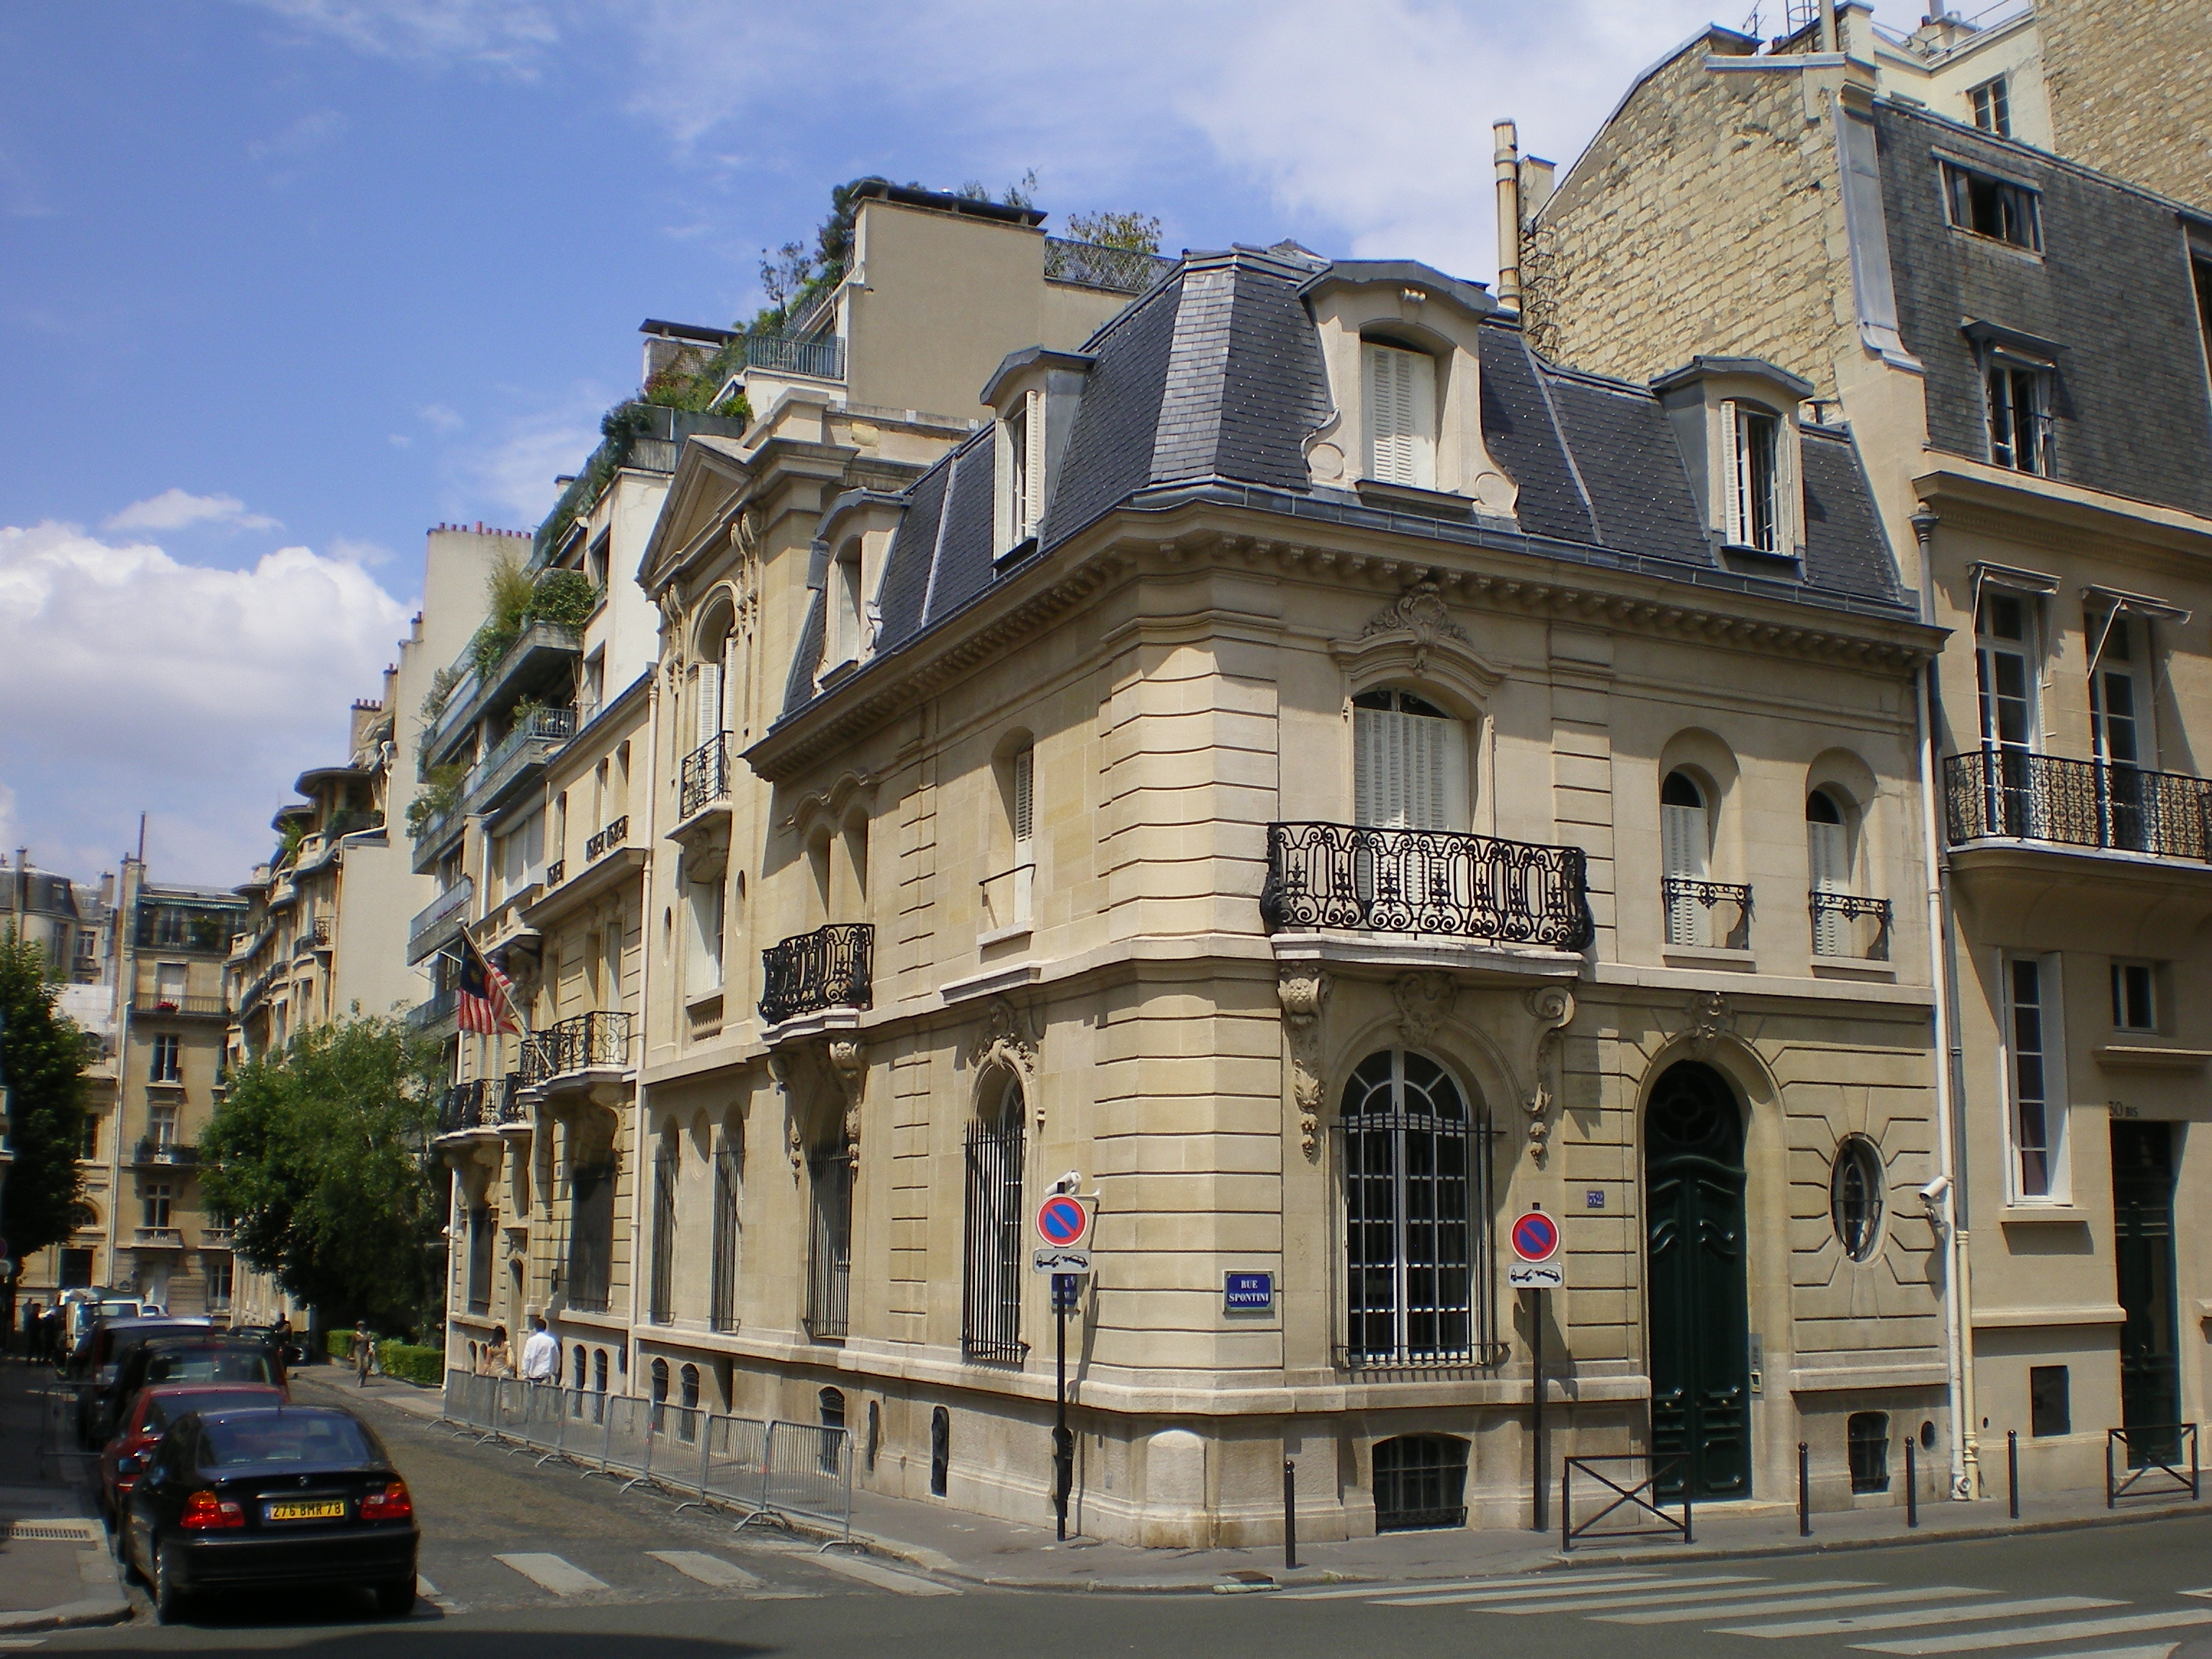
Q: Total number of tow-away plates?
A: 2